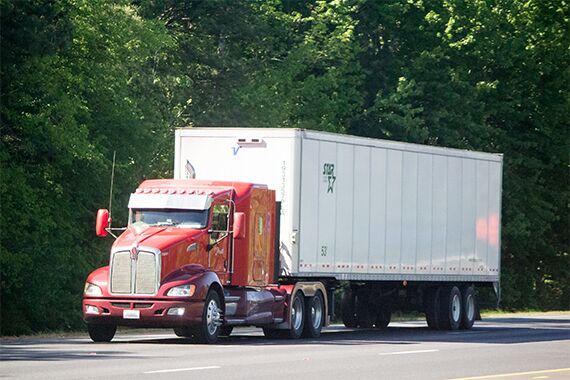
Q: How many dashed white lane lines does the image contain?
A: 2